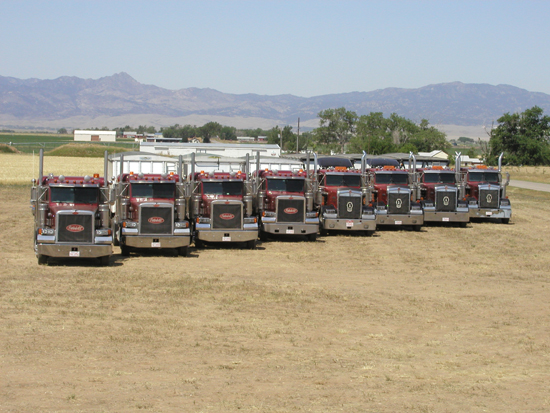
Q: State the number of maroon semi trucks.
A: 8